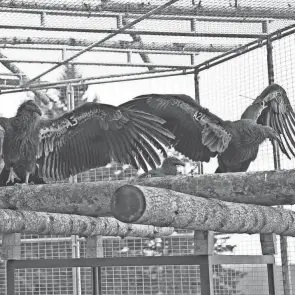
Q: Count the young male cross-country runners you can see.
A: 0